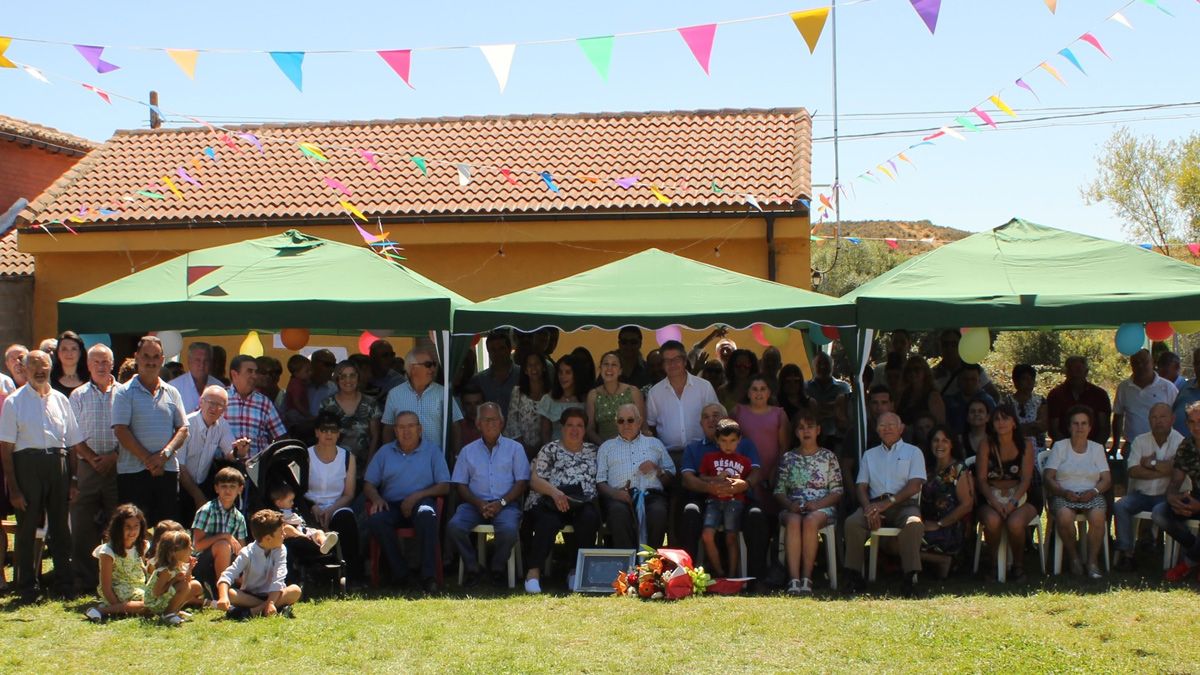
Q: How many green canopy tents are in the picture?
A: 3